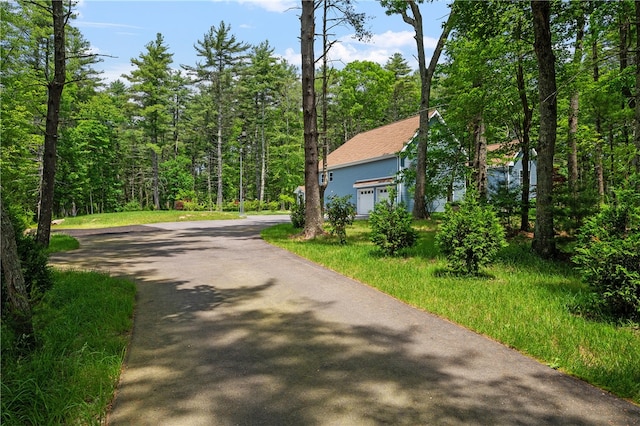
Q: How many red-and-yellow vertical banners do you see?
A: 0